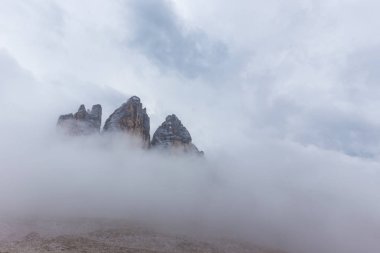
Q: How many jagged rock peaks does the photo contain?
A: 3